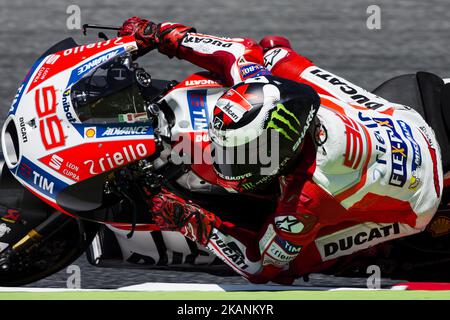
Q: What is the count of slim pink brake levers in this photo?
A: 0